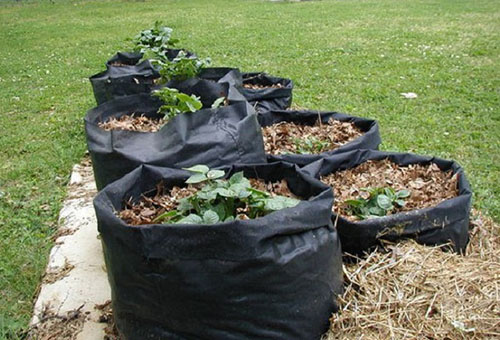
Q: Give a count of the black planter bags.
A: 7